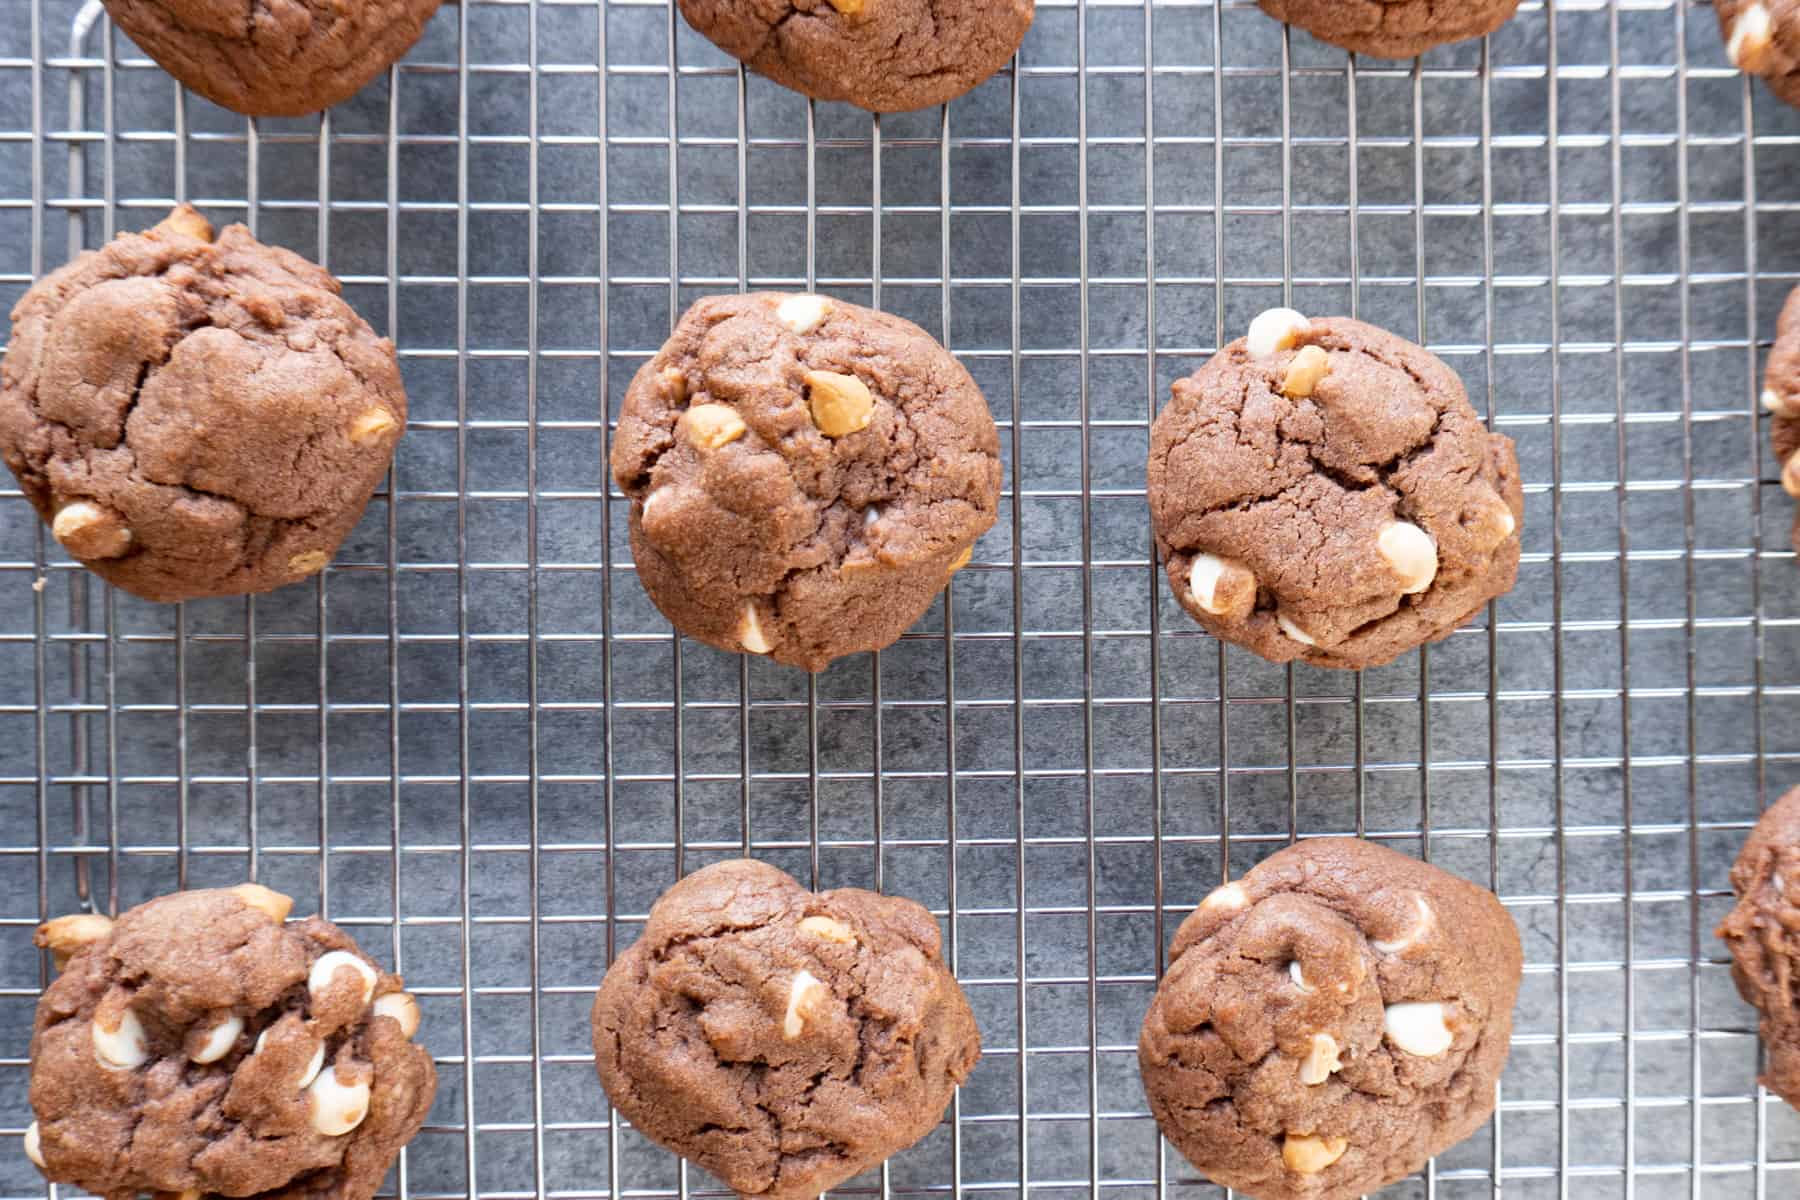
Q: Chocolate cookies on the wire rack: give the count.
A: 12